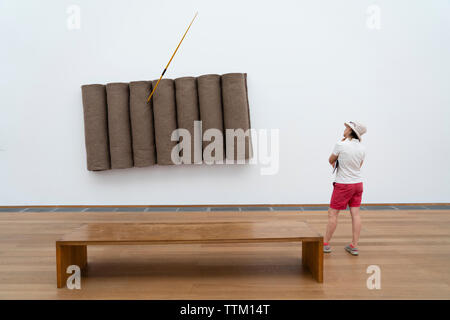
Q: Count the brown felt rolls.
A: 7